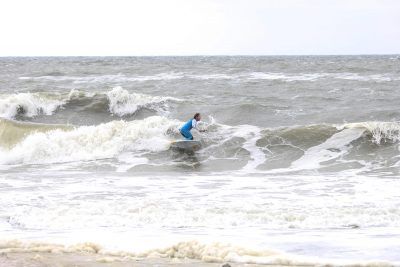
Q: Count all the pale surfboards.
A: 1